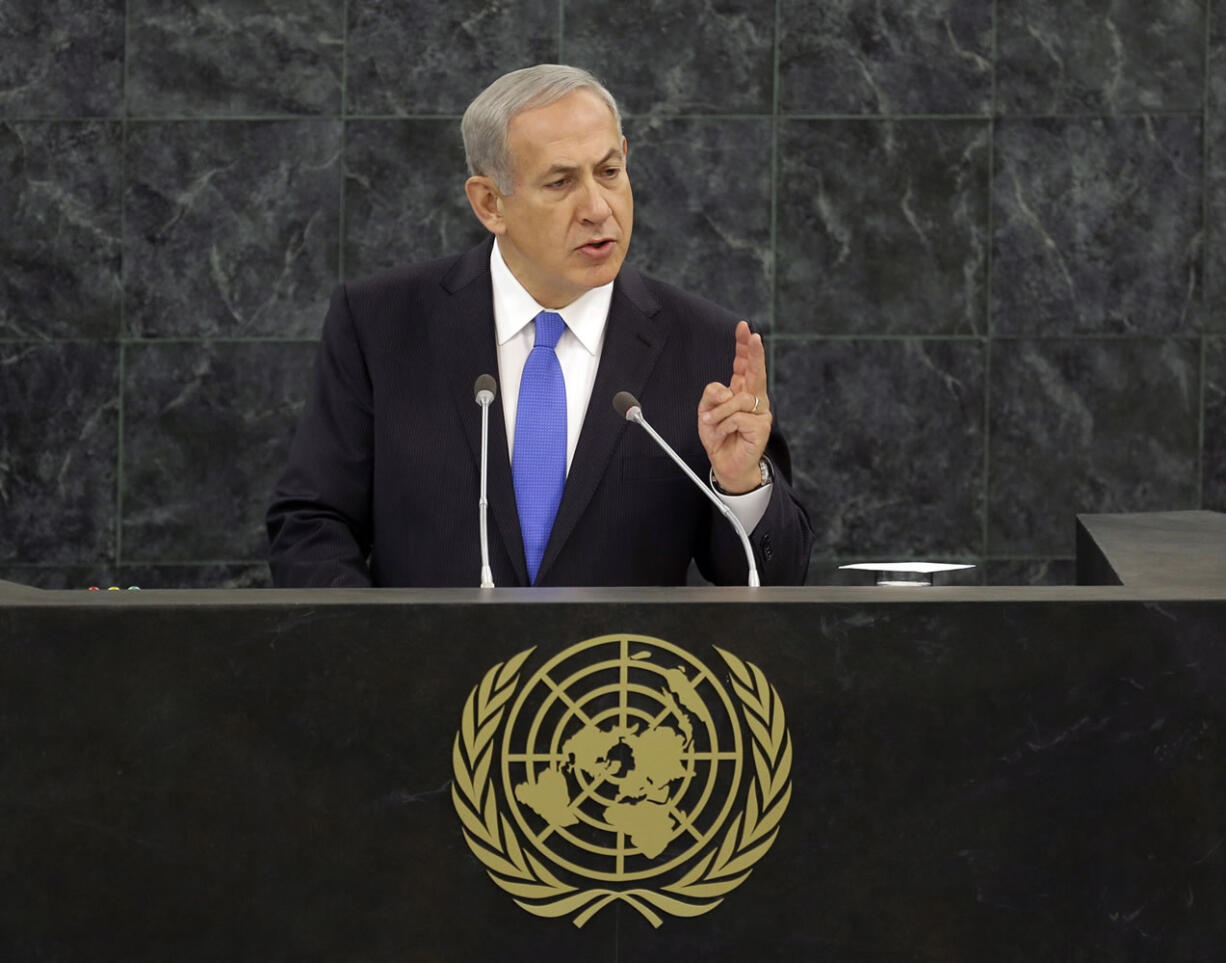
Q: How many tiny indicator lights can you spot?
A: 3